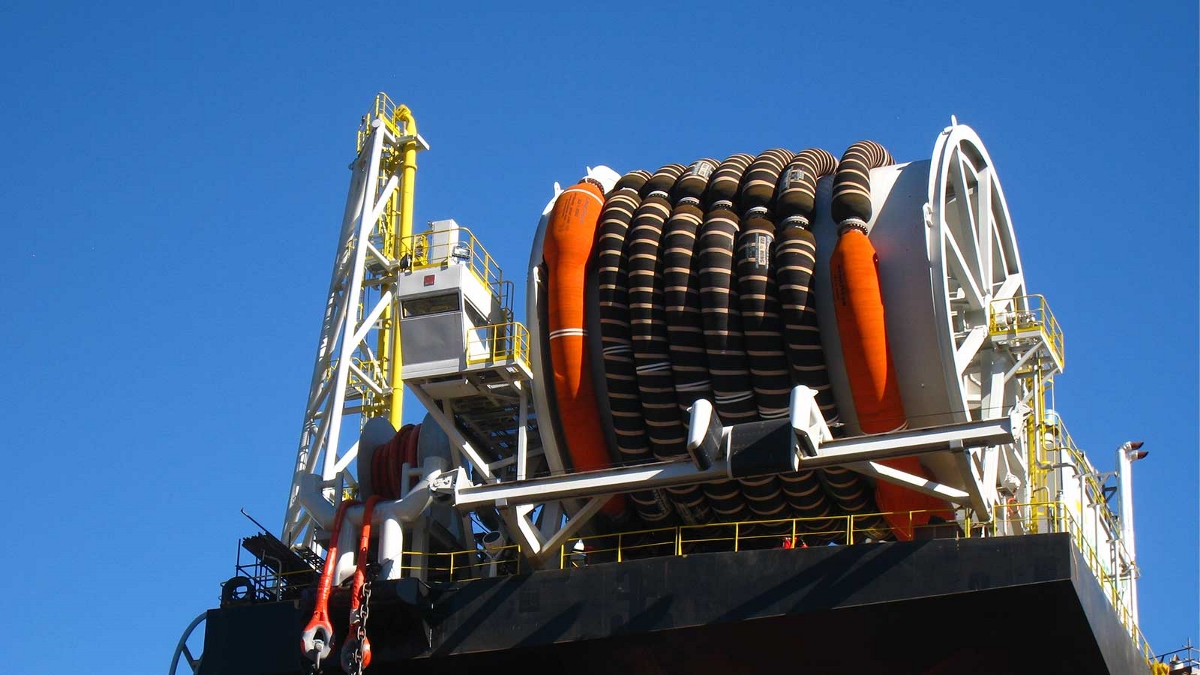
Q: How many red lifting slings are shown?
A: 2